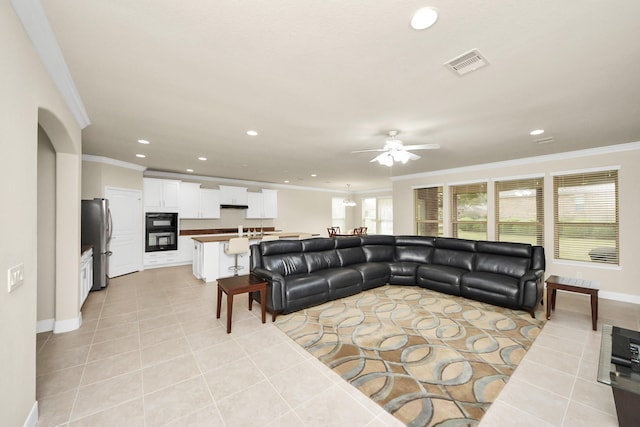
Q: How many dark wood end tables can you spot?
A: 2